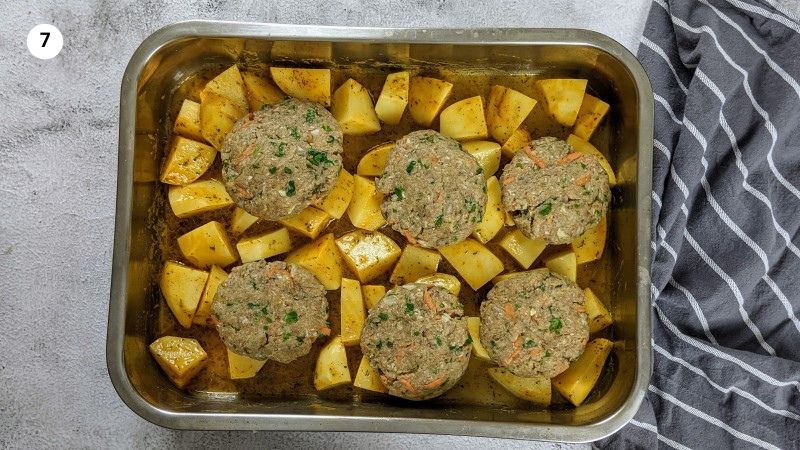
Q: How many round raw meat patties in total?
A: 6